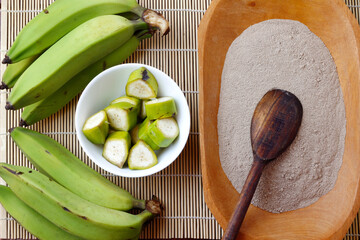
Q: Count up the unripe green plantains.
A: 7